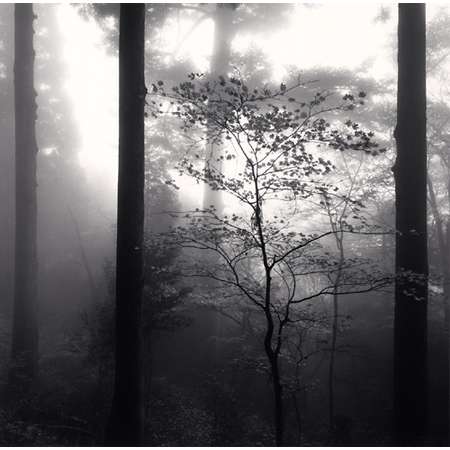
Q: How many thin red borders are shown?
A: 0